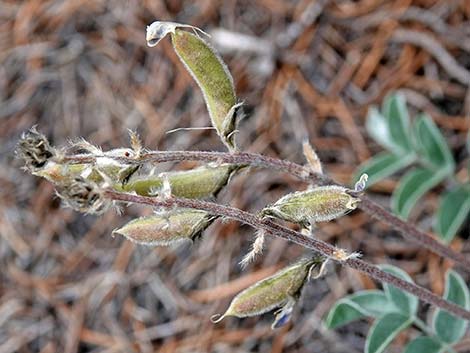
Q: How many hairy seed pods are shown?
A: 6